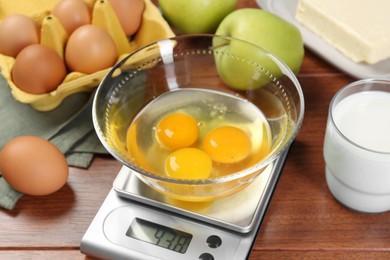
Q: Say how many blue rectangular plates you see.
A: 0